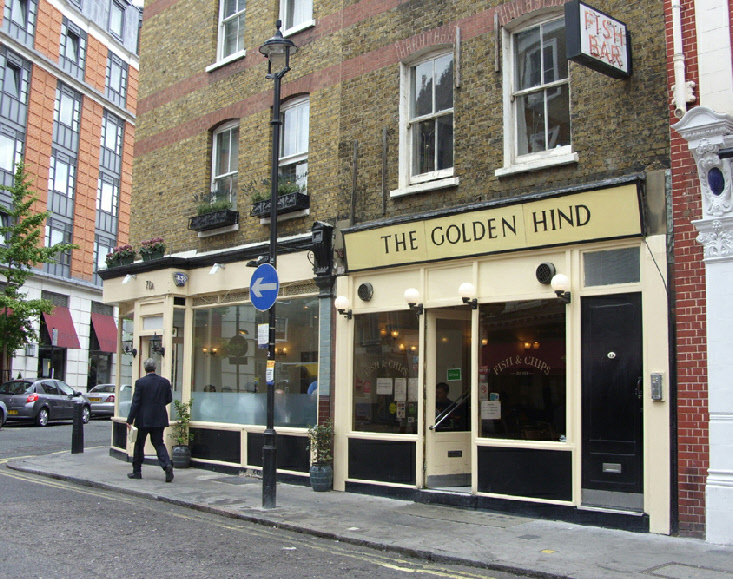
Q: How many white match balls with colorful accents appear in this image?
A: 0